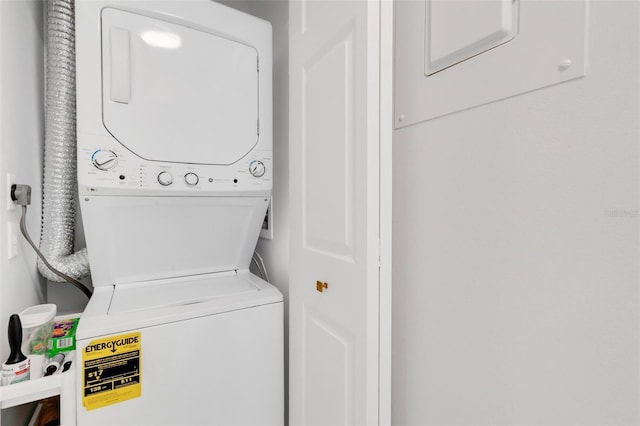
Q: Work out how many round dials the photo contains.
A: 4